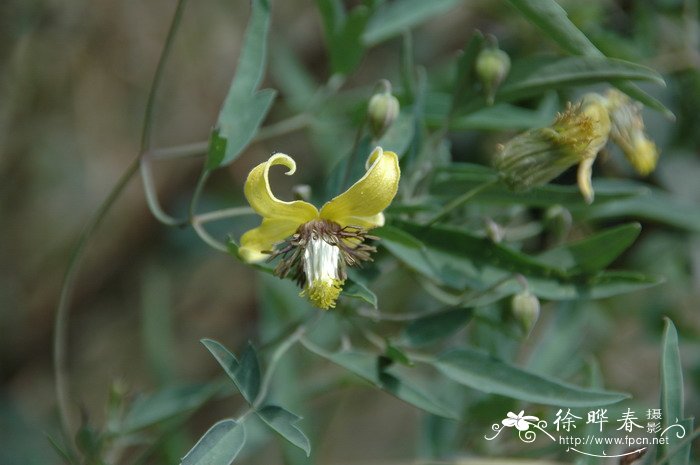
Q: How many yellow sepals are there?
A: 4